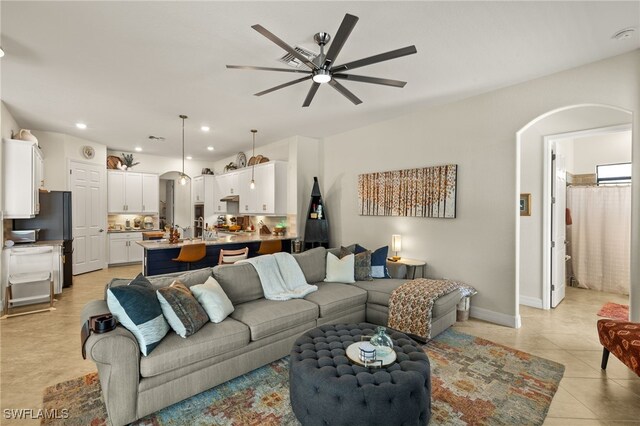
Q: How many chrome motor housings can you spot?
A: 1